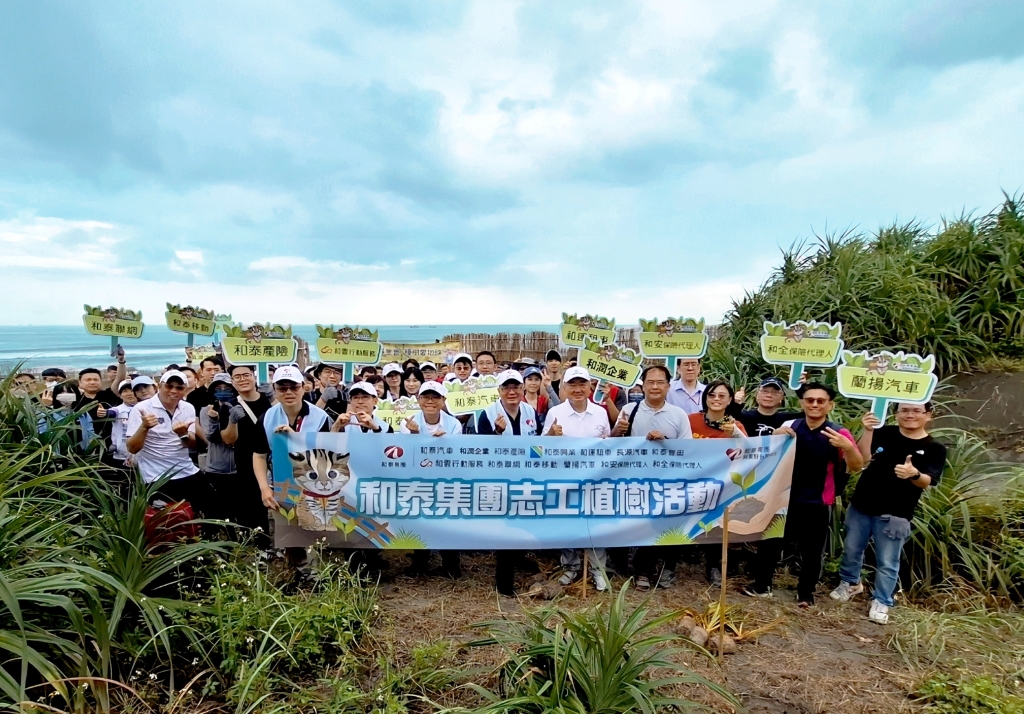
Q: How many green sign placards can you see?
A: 13